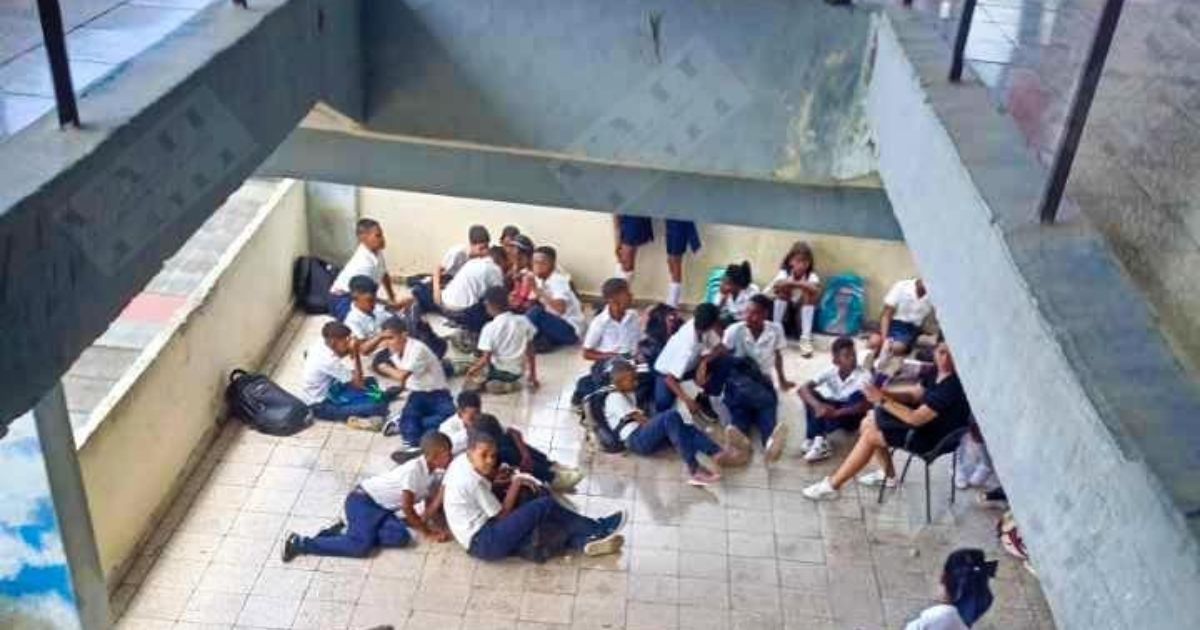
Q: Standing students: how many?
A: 2